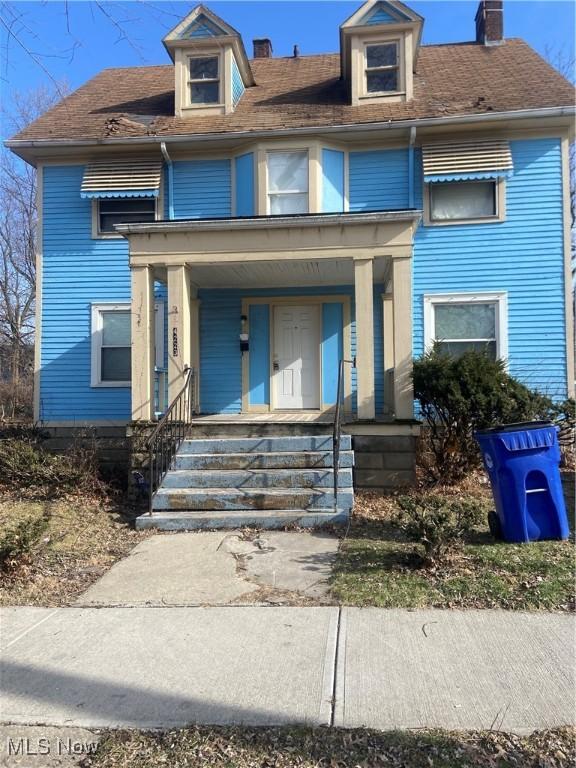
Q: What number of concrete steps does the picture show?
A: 5